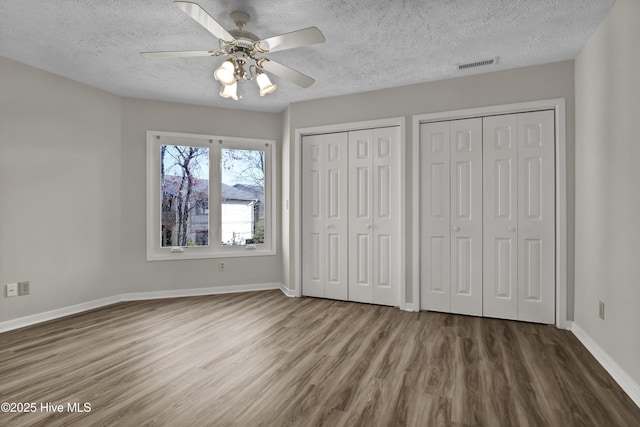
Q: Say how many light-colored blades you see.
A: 4